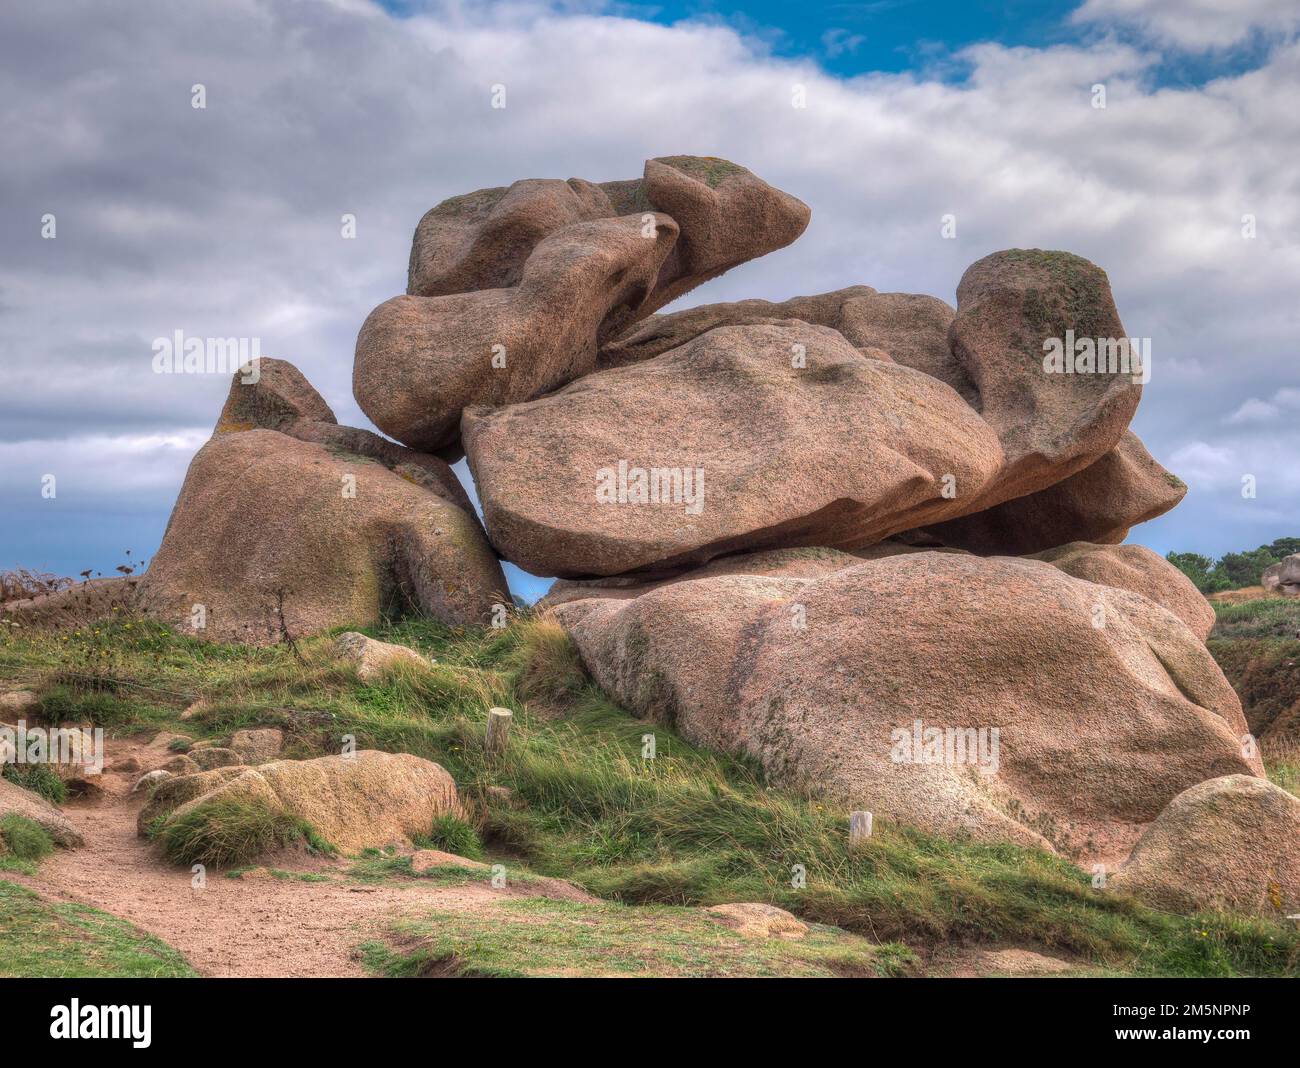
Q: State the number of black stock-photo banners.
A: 1